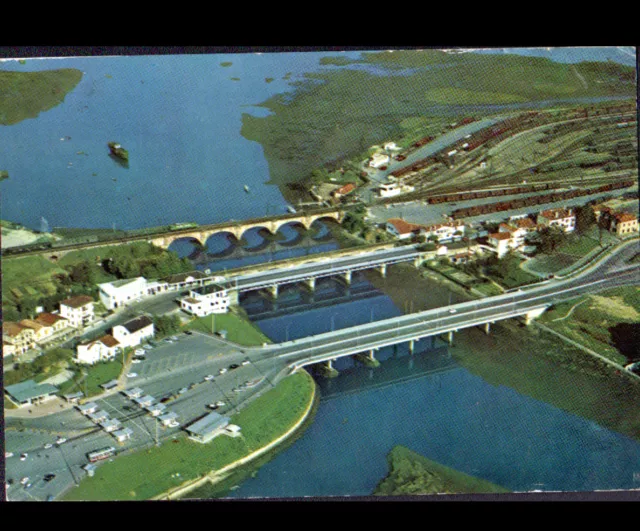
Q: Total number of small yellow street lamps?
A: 0